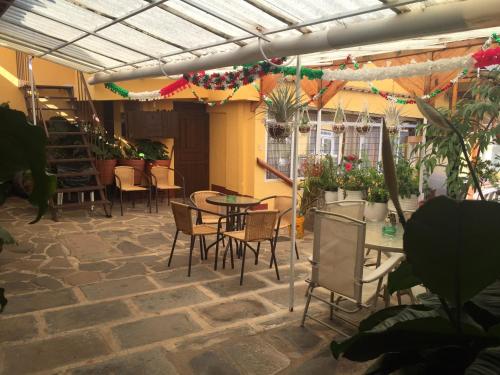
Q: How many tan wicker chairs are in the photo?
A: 6